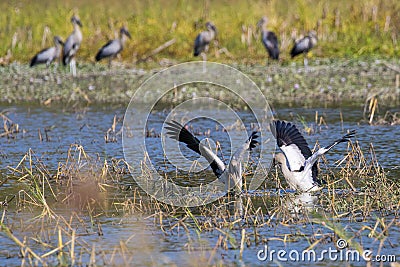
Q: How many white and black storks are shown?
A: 8